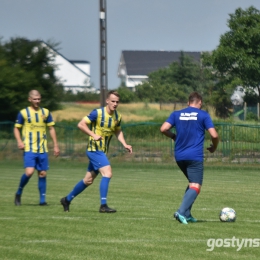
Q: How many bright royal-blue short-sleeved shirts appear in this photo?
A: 1